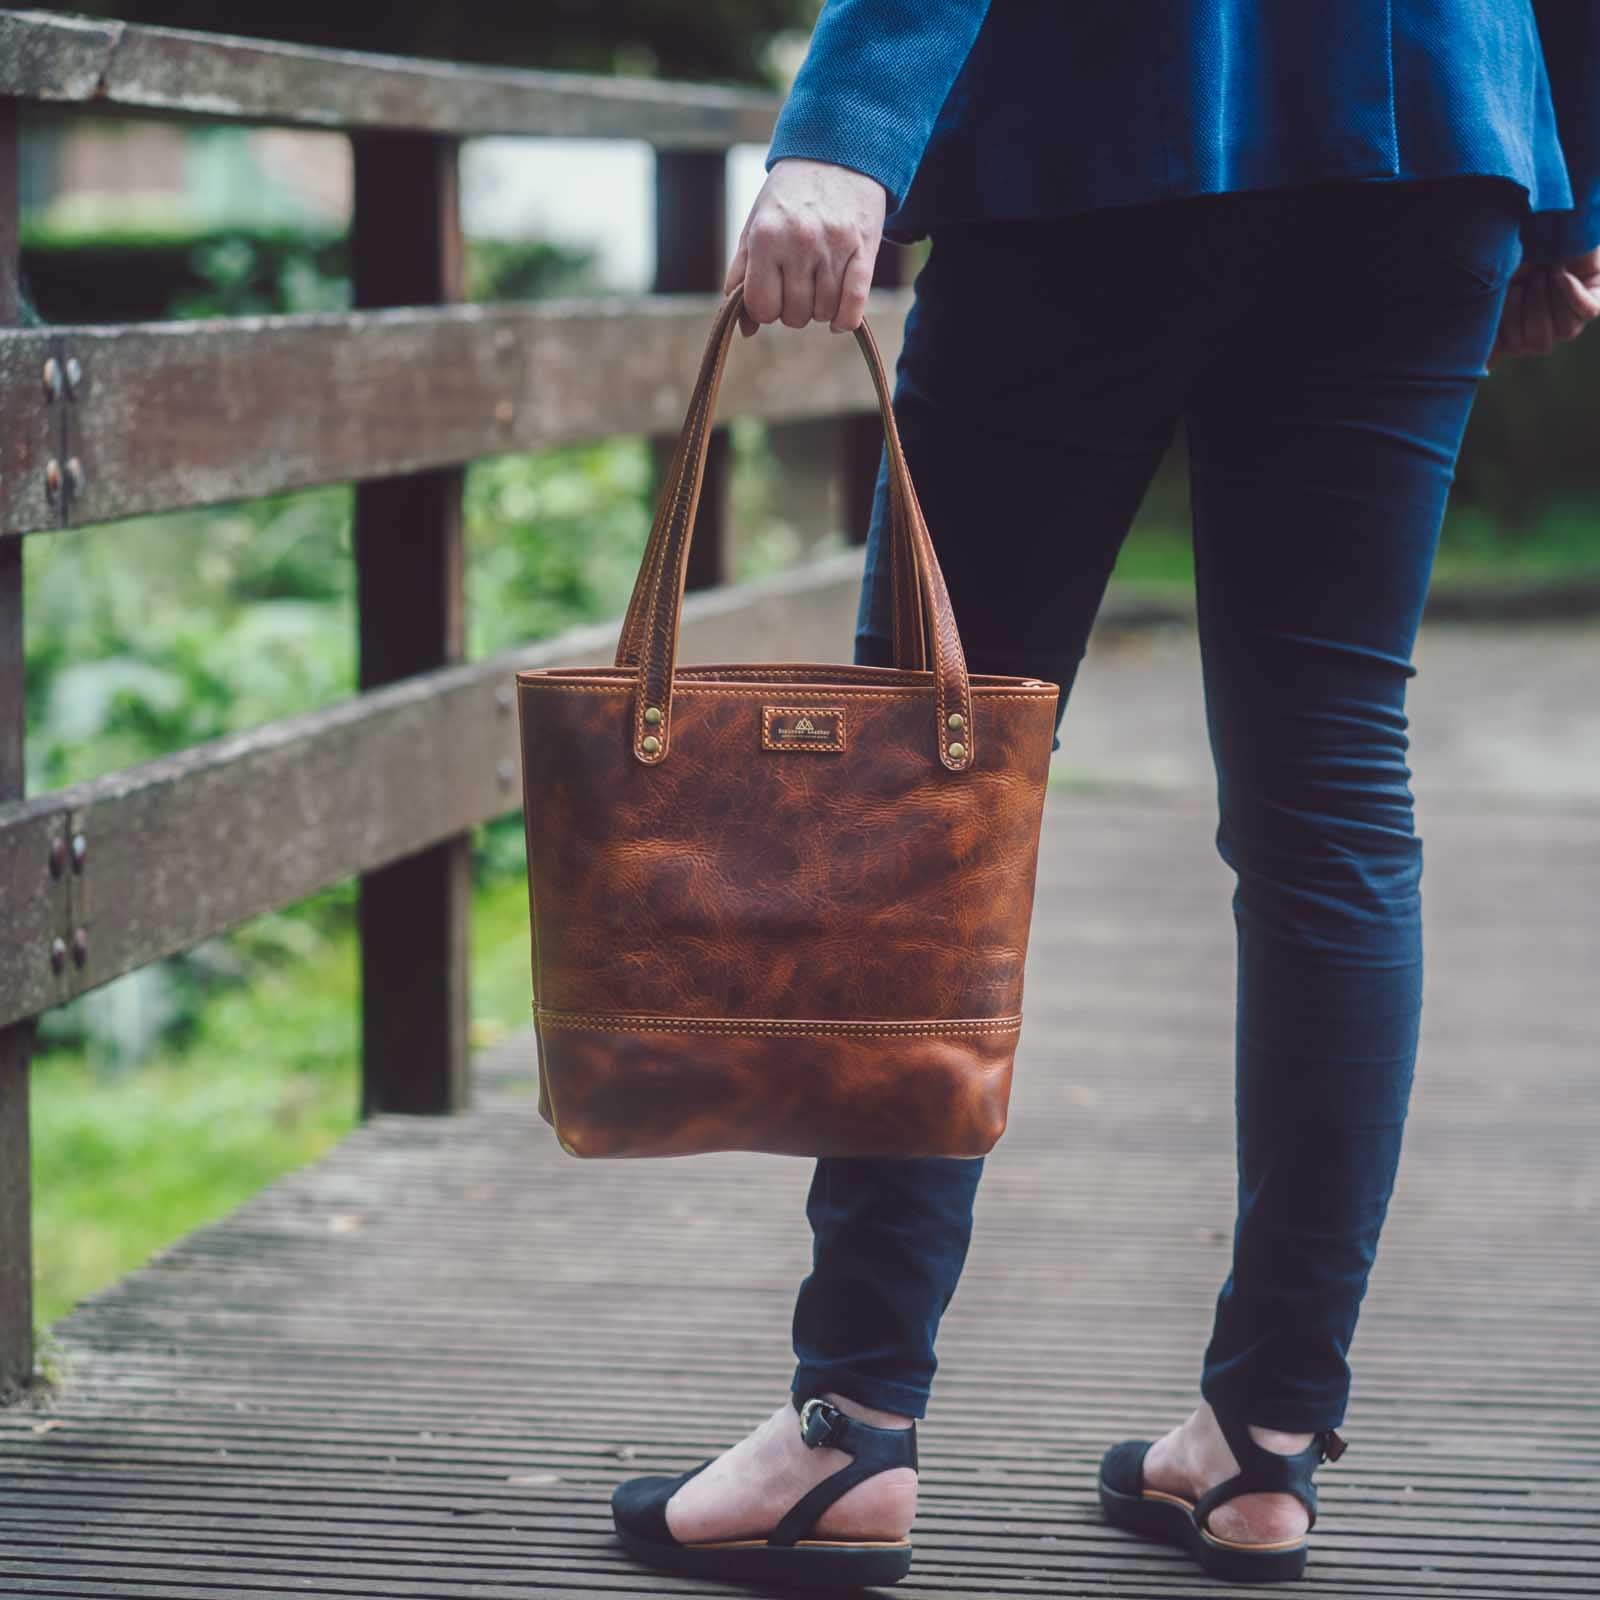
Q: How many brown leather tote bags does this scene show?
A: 1